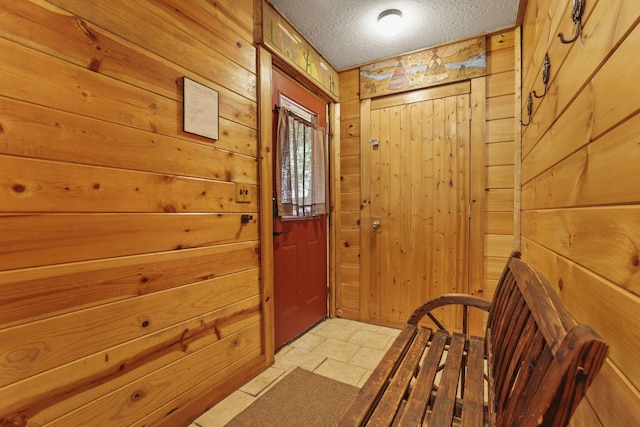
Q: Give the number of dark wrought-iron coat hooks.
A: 3